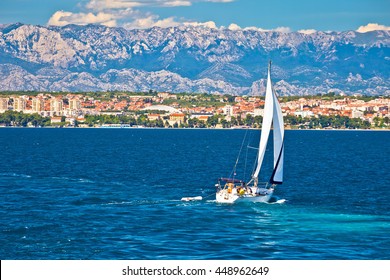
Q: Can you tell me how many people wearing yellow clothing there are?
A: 1